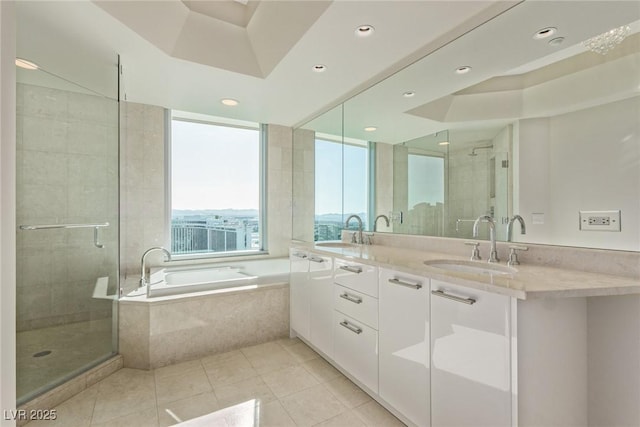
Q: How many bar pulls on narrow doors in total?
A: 4